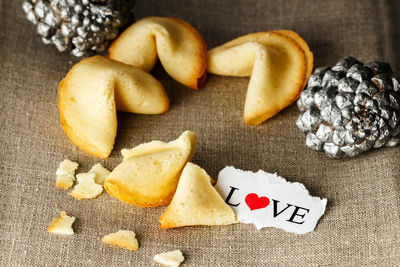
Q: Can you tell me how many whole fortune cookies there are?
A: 3